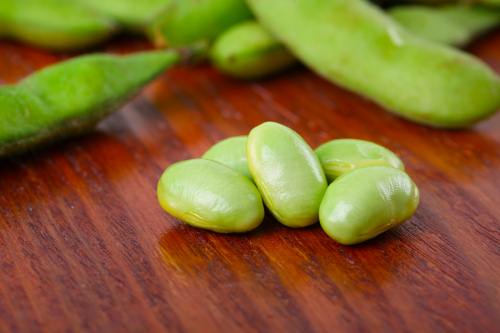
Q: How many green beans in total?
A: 5